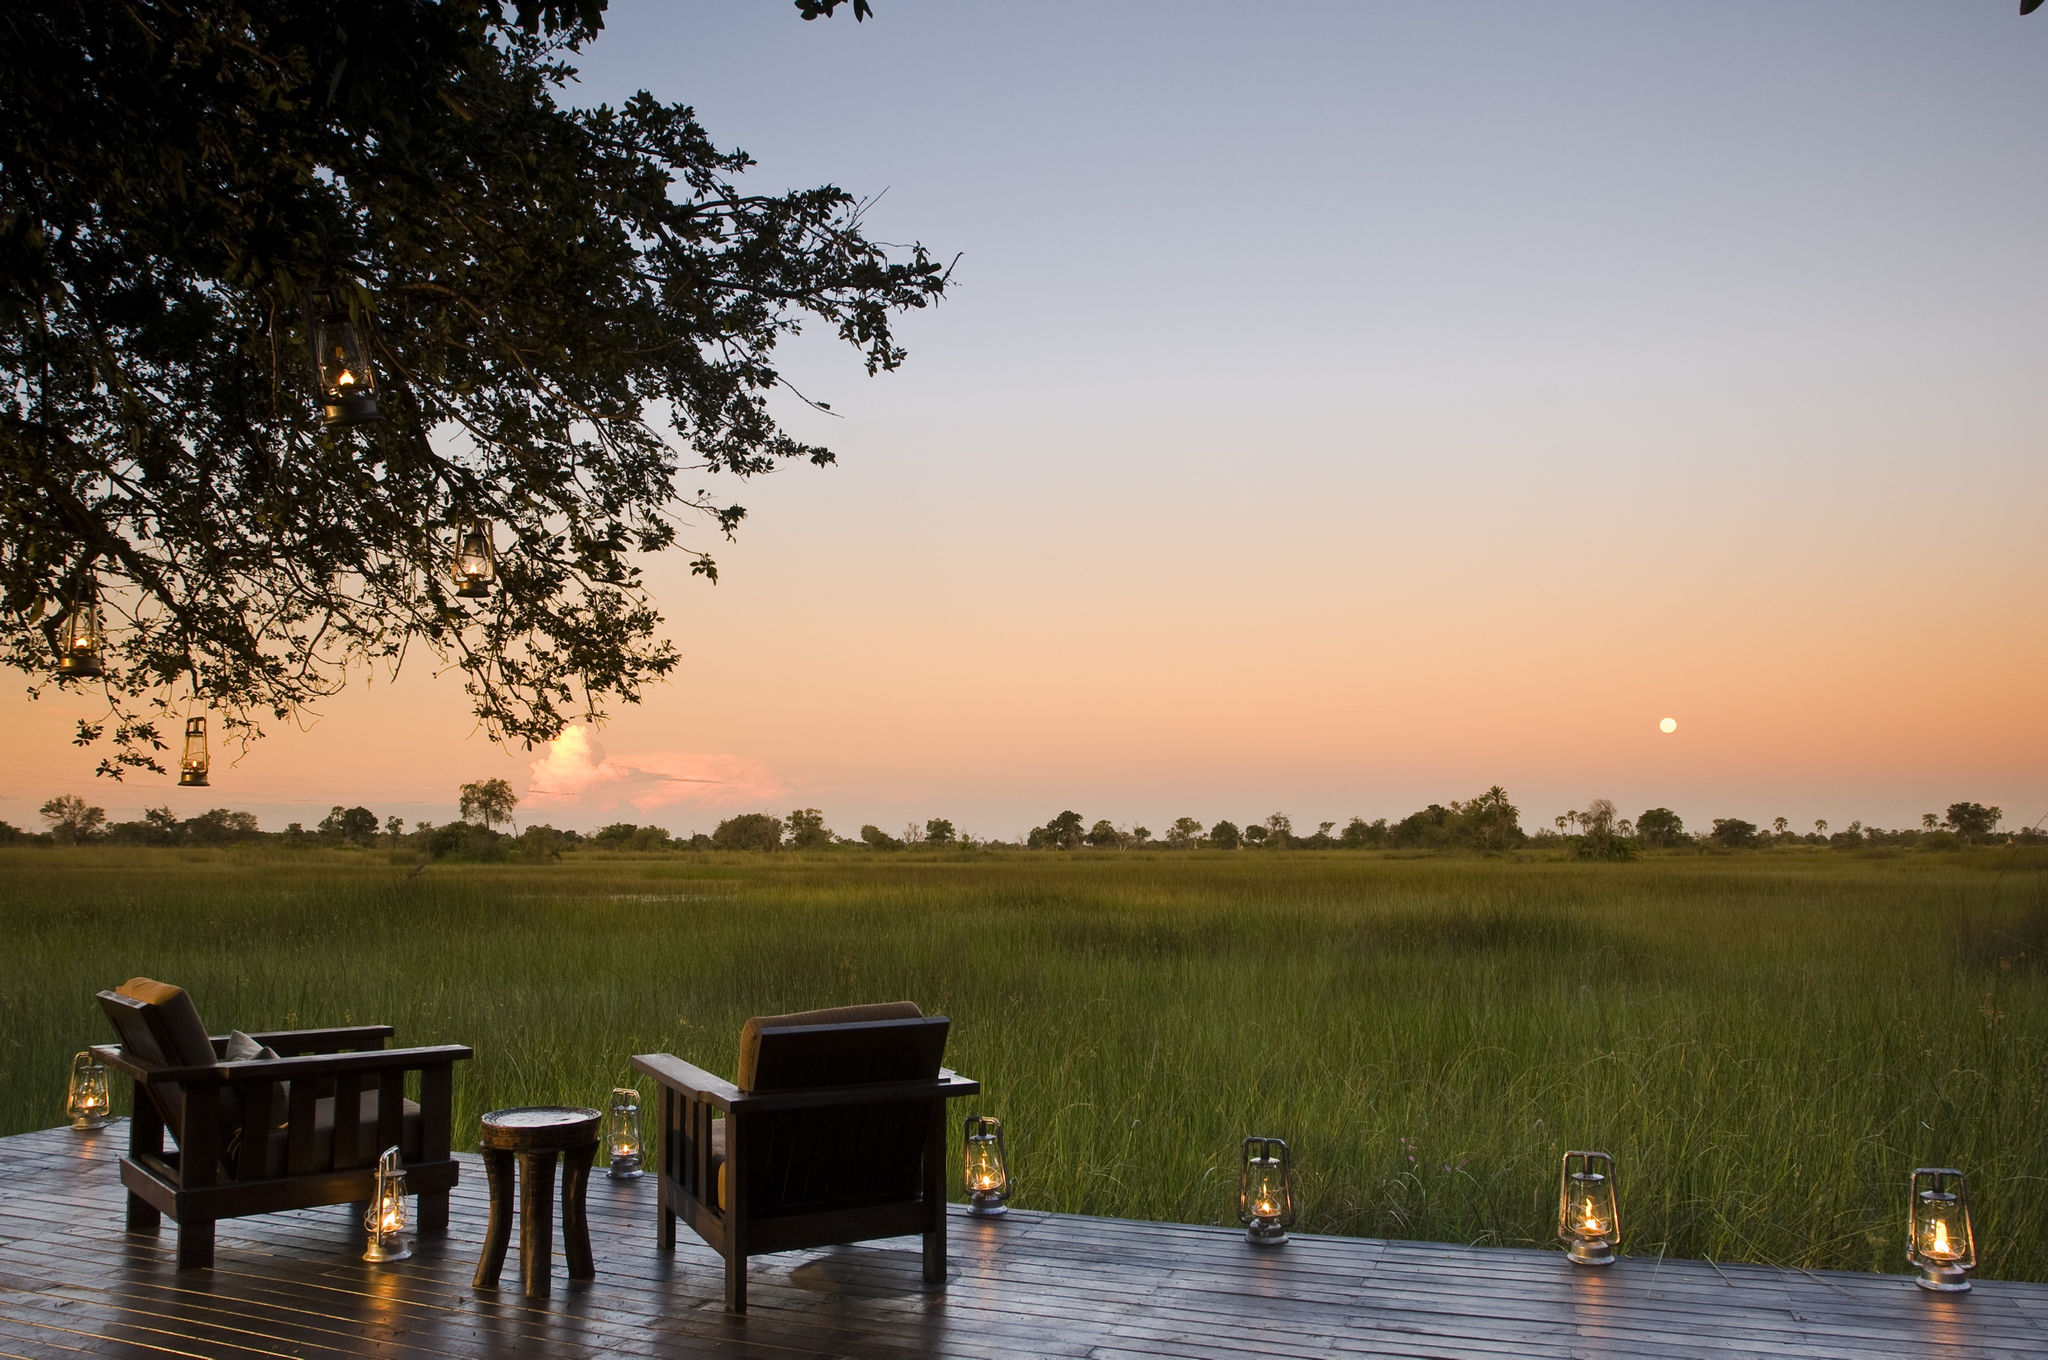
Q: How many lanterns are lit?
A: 11